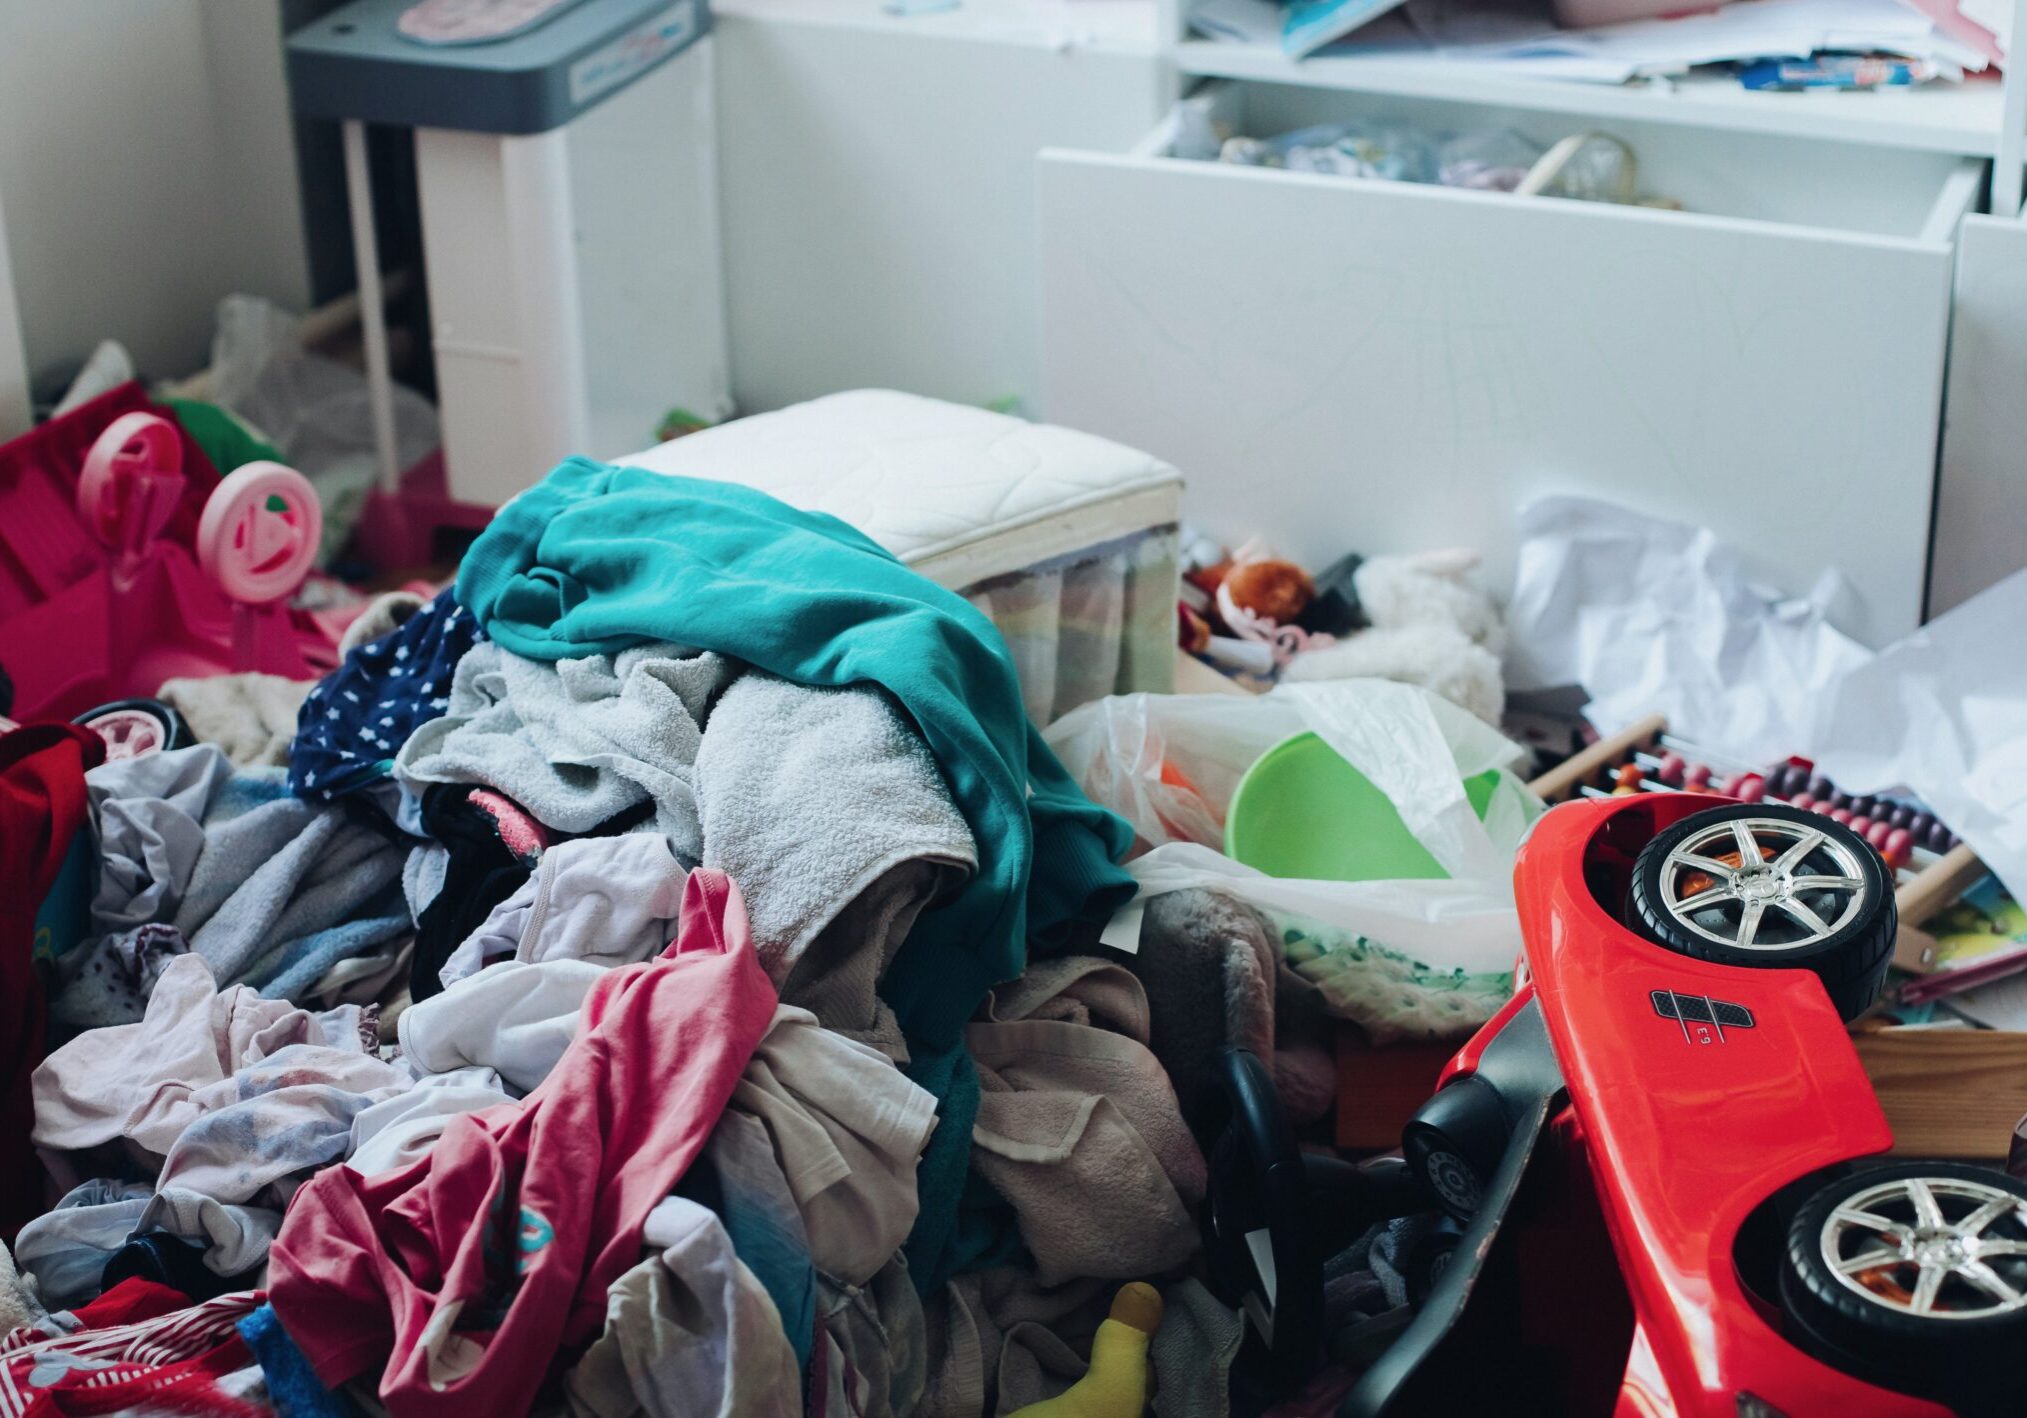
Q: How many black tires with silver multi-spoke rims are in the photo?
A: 2